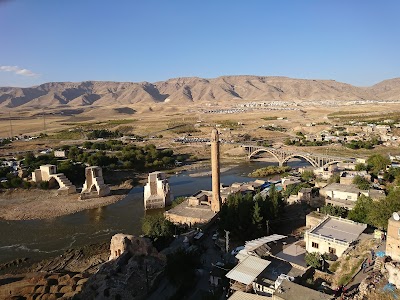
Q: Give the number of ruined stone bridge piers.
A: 3